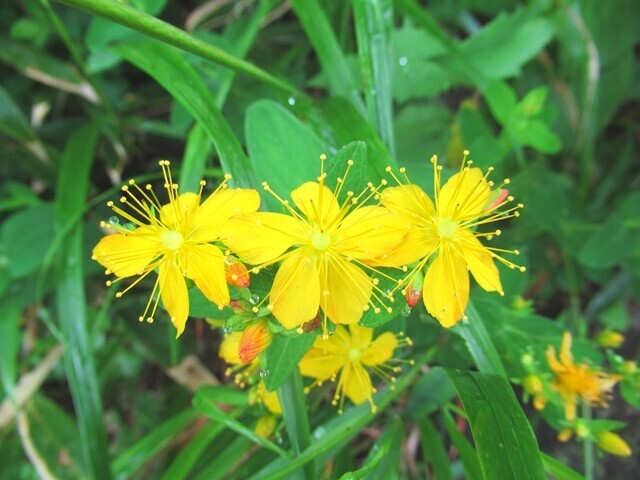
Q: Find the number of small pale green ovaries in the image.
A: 4